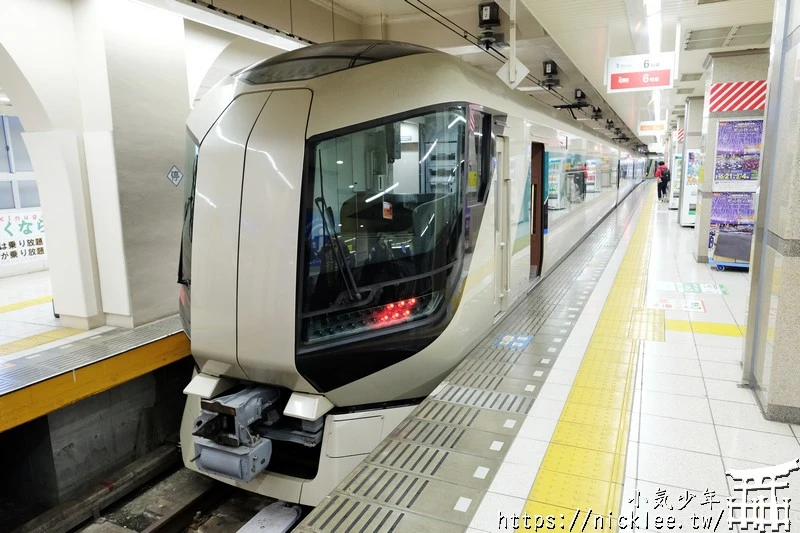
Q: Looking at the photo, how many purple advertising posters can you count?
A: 2